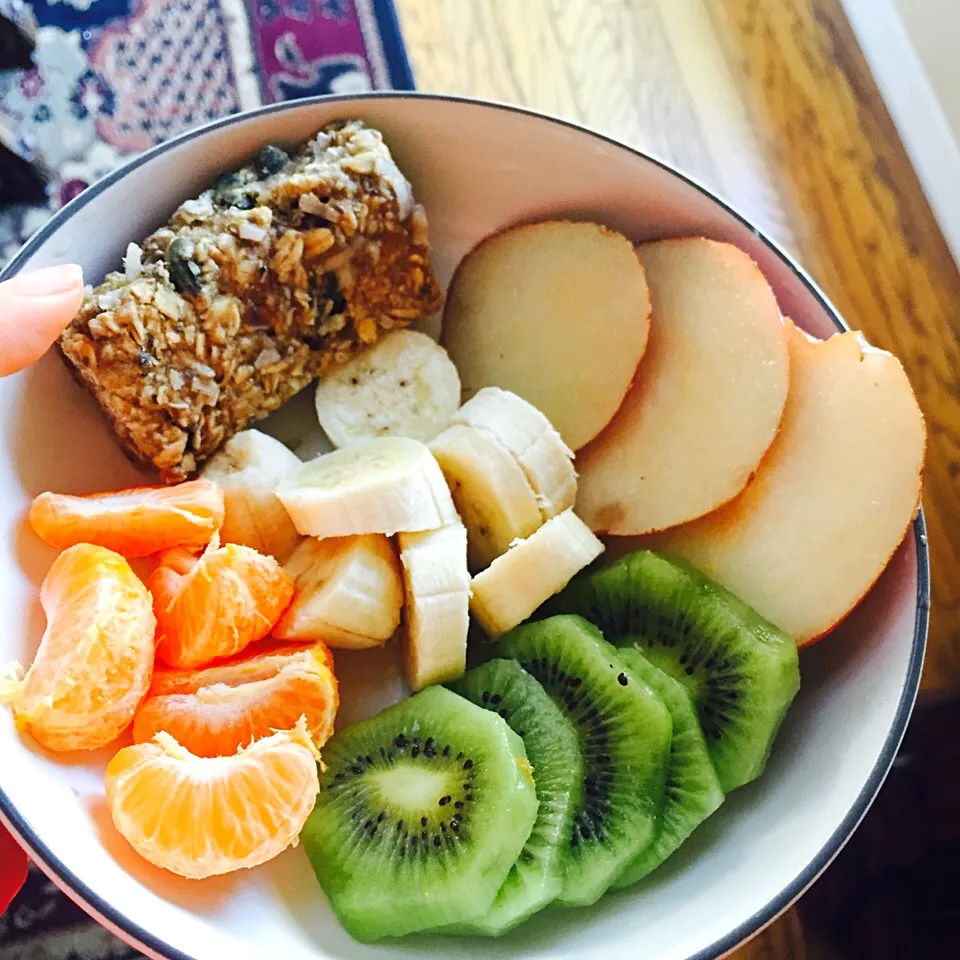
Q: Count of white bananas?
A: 8